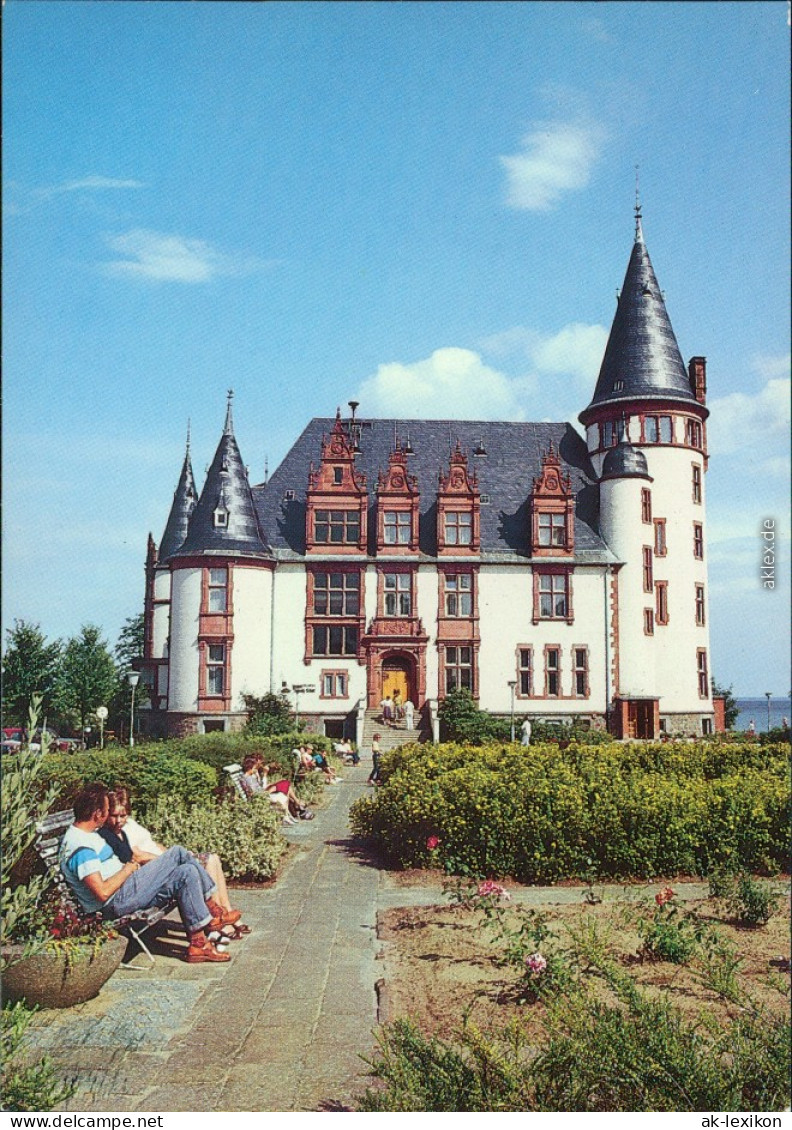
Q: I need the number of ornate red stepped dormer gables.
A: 4